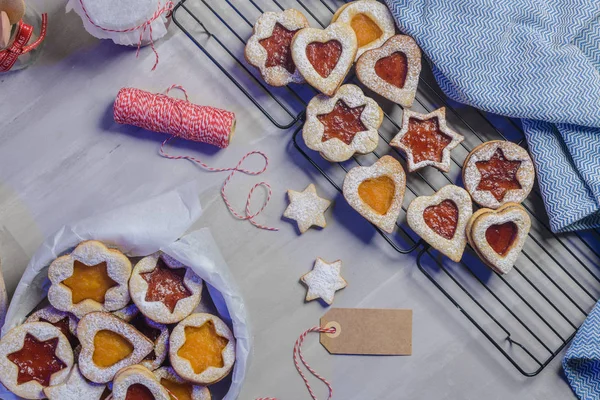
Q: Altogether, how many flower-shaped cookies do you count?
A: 3